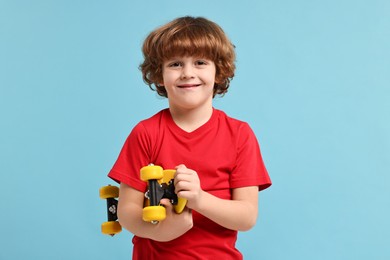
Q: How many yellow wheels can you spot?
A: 4